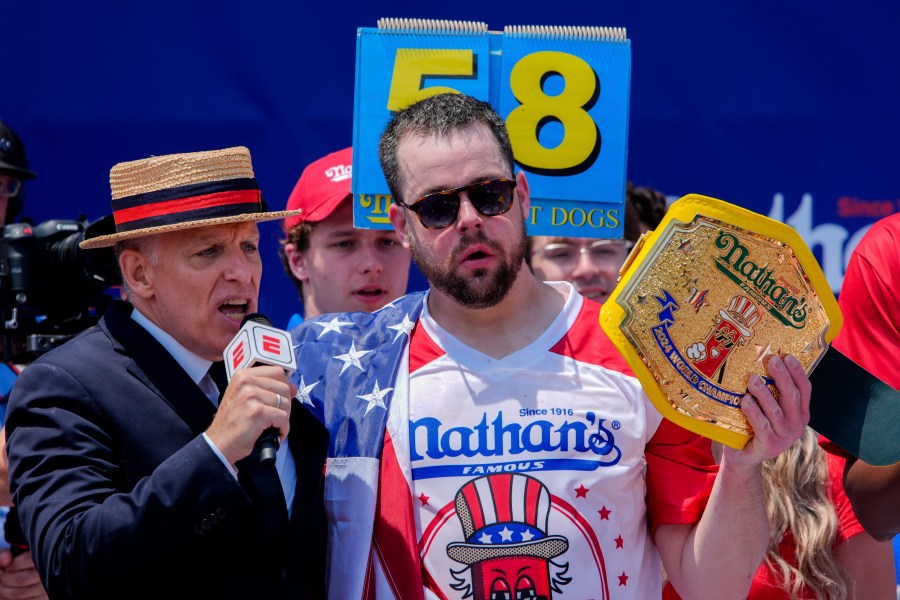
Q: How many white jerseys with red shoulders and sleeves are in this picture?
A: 1